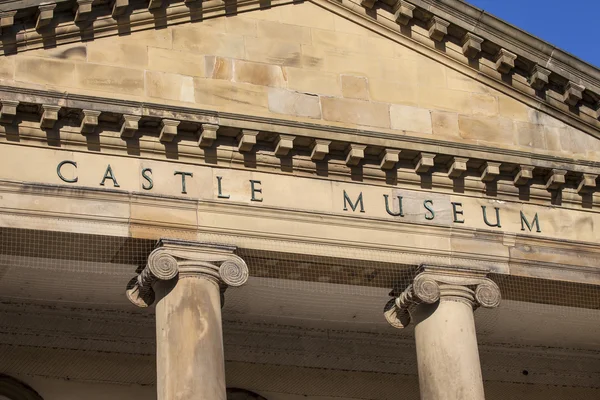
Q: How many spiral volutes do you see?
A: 4